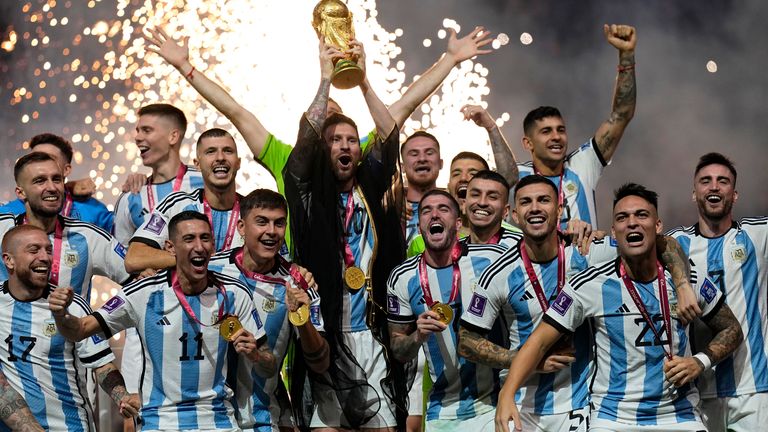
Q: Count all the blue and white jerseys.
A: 14